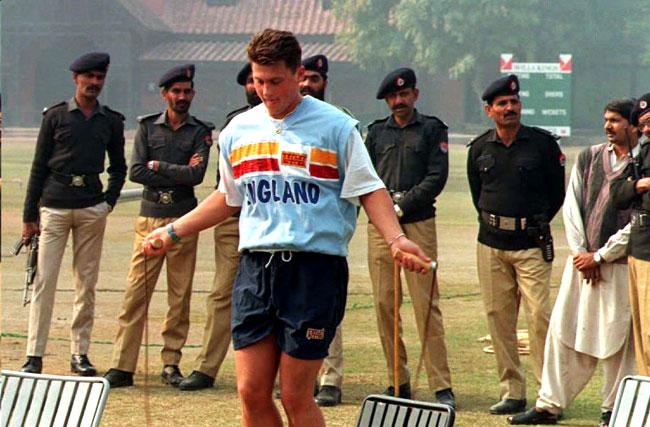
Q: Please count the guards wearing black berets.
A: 7